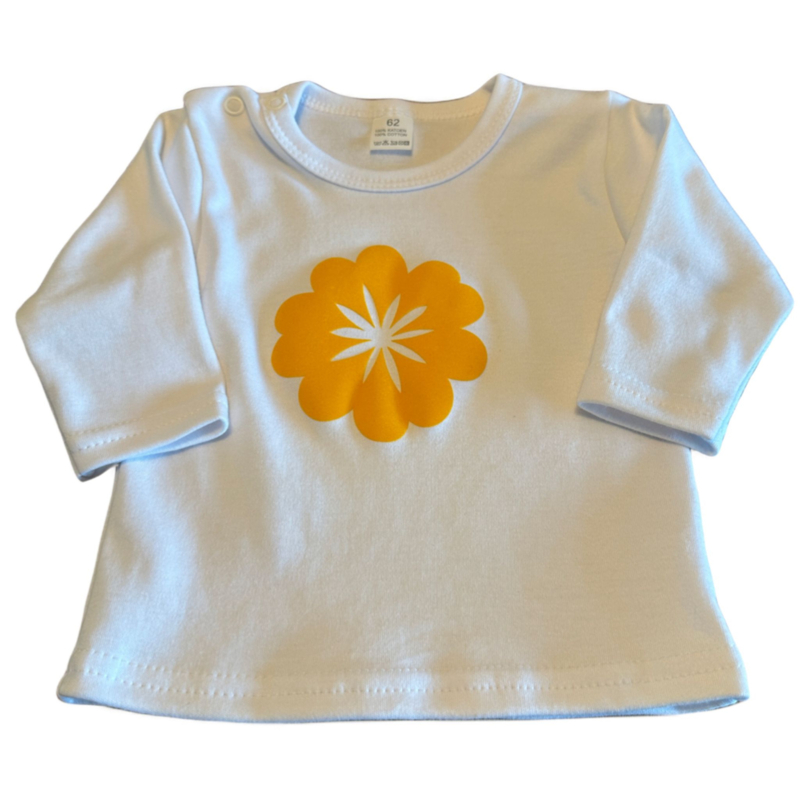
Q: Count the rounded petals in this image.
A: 10